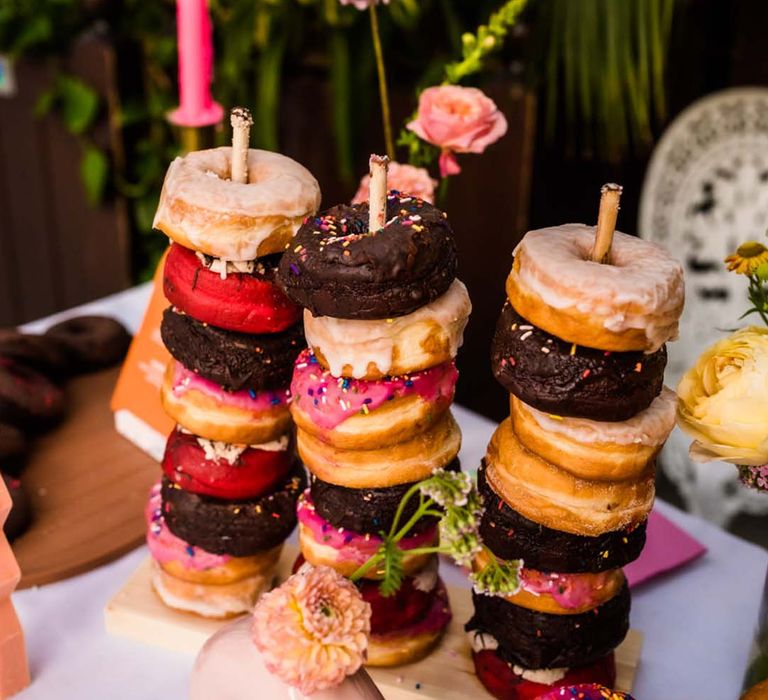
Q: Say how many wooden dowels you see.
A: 3